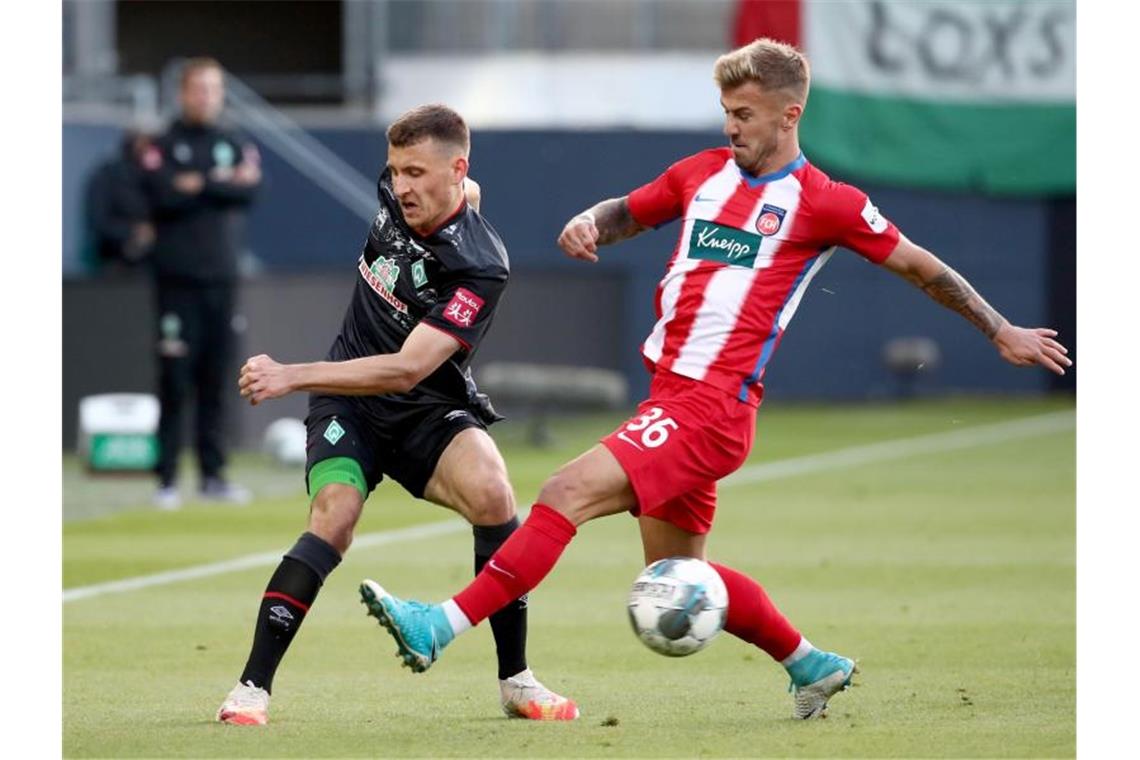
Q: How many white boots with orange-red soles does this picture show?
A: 2